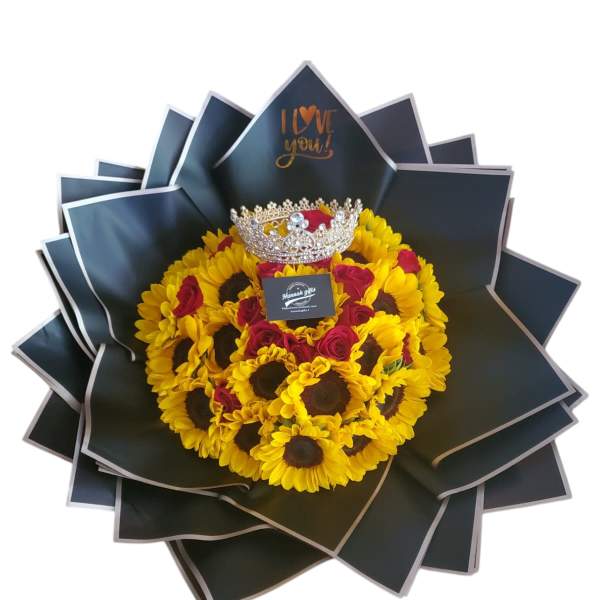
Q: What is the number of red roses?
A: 14